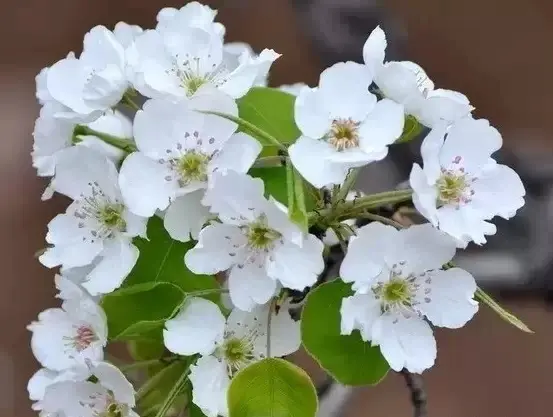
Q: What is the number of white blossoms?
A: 13